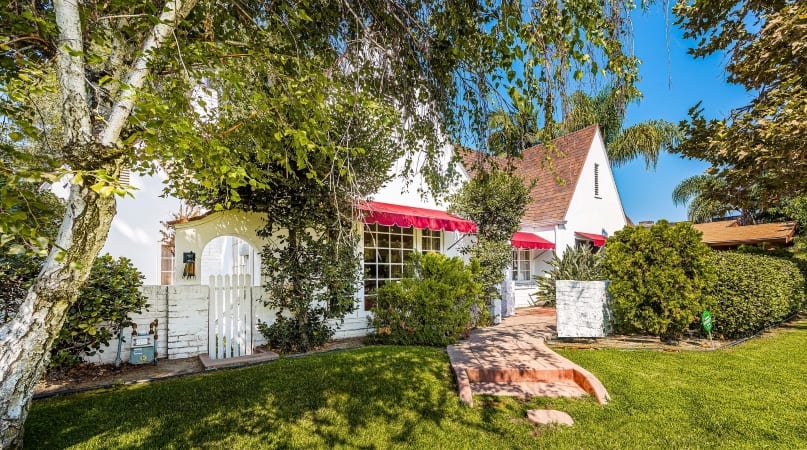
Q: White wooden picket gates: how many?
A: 1